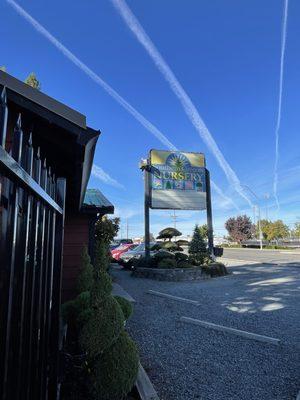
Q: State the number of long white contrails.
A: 3